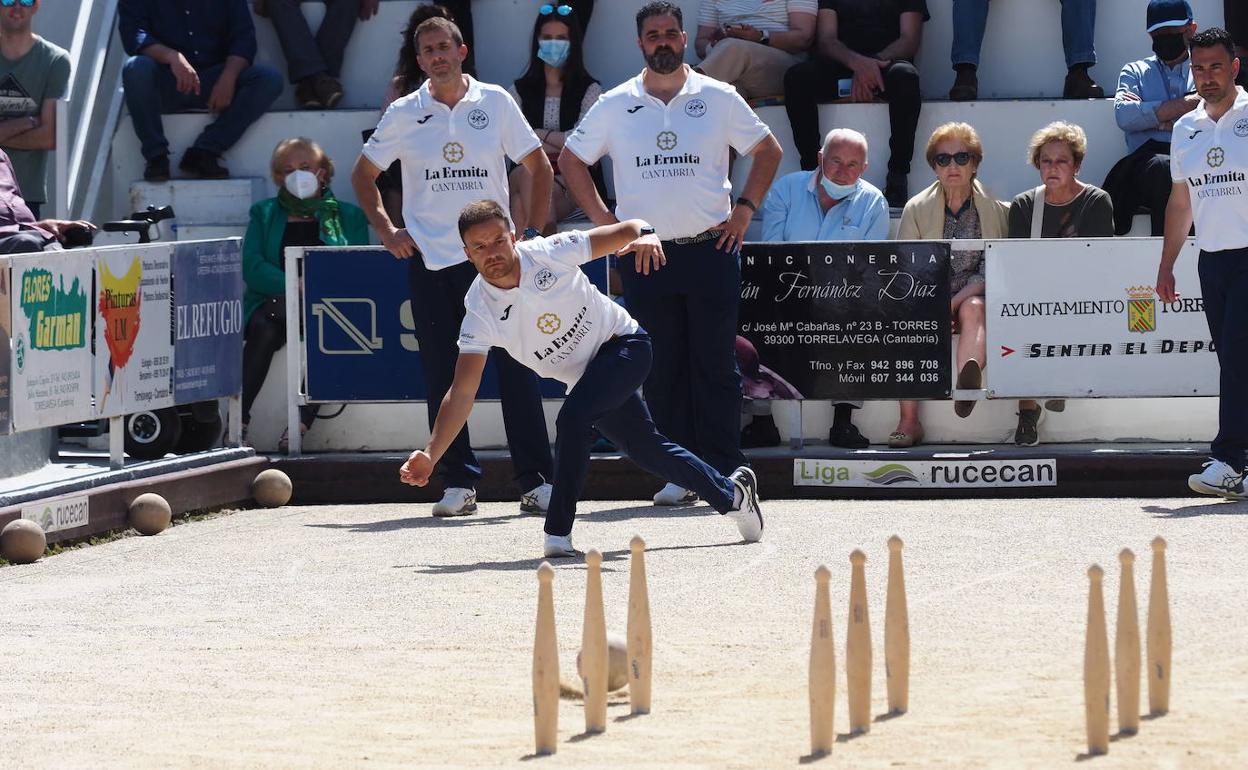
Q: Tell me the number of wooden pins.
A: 9